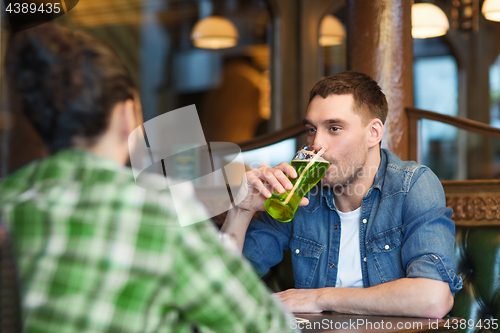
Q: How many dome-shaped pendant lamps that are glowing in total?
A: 4